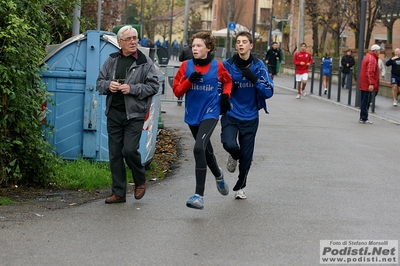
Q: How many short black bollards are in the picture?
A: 7